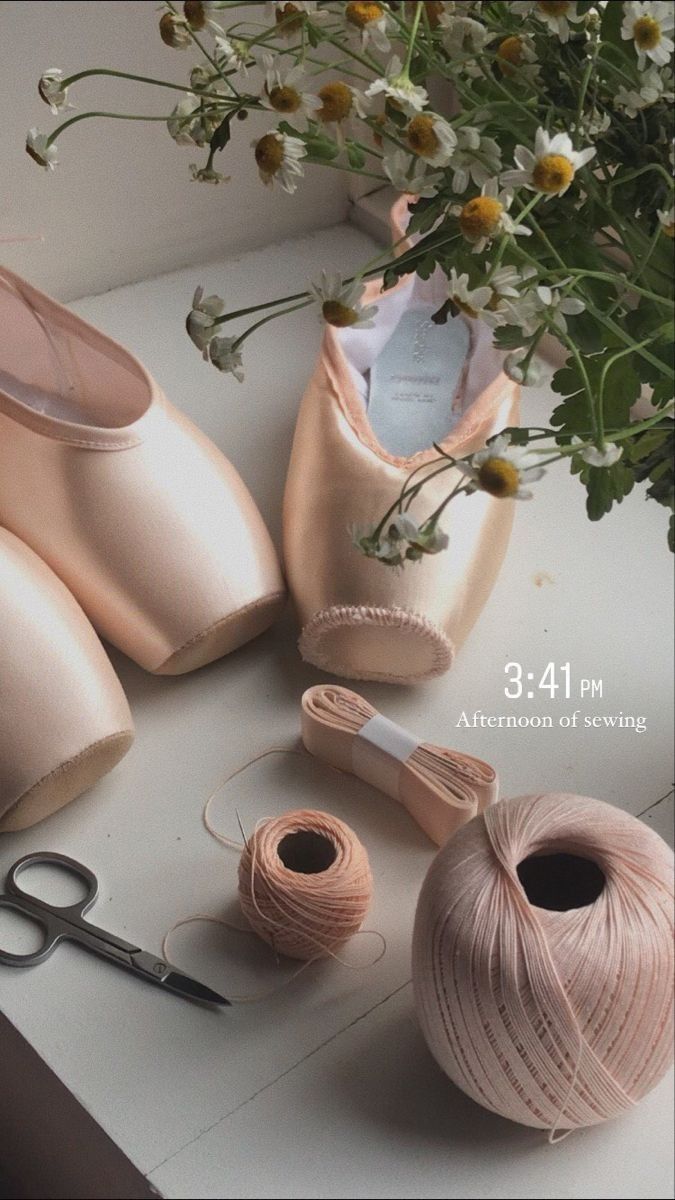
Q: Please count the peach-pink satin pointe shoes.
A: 3